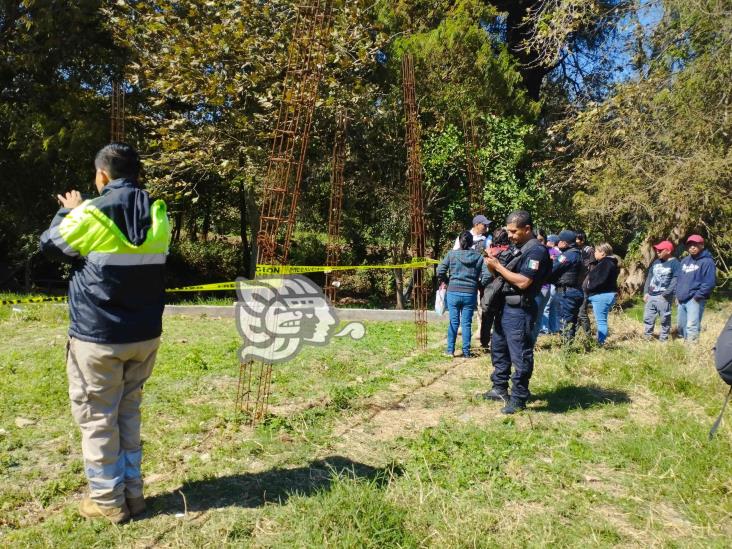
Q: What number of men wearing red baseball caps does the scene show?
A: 2